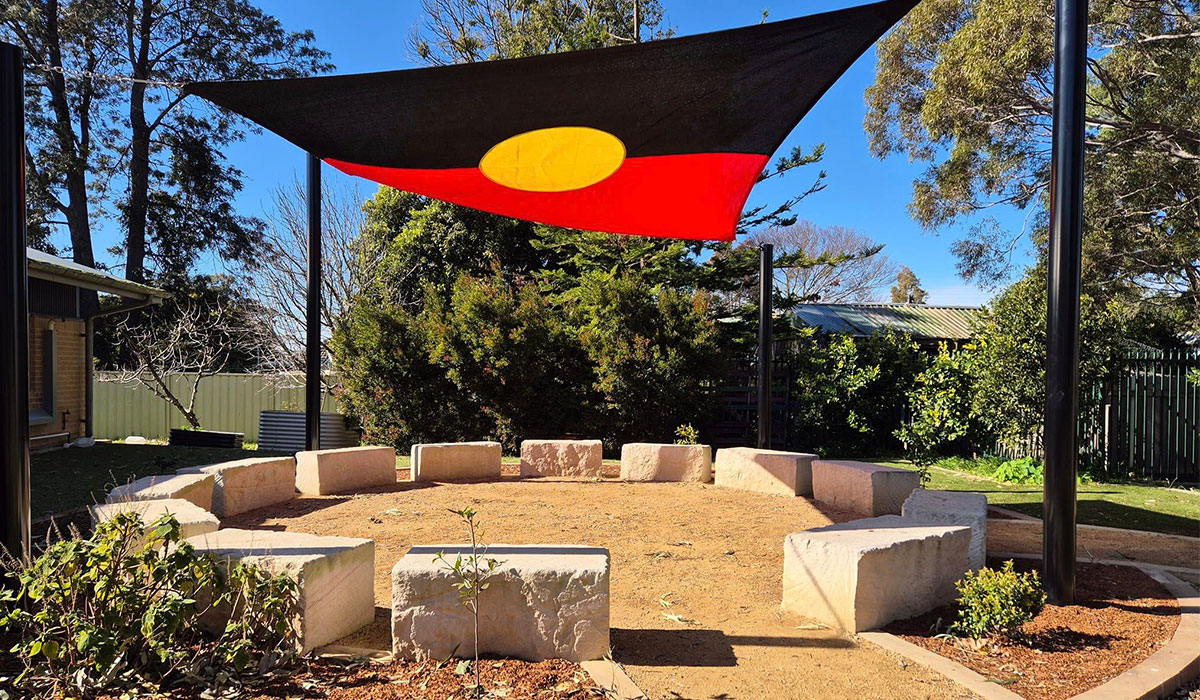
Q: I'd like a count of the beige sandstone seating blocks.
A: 13